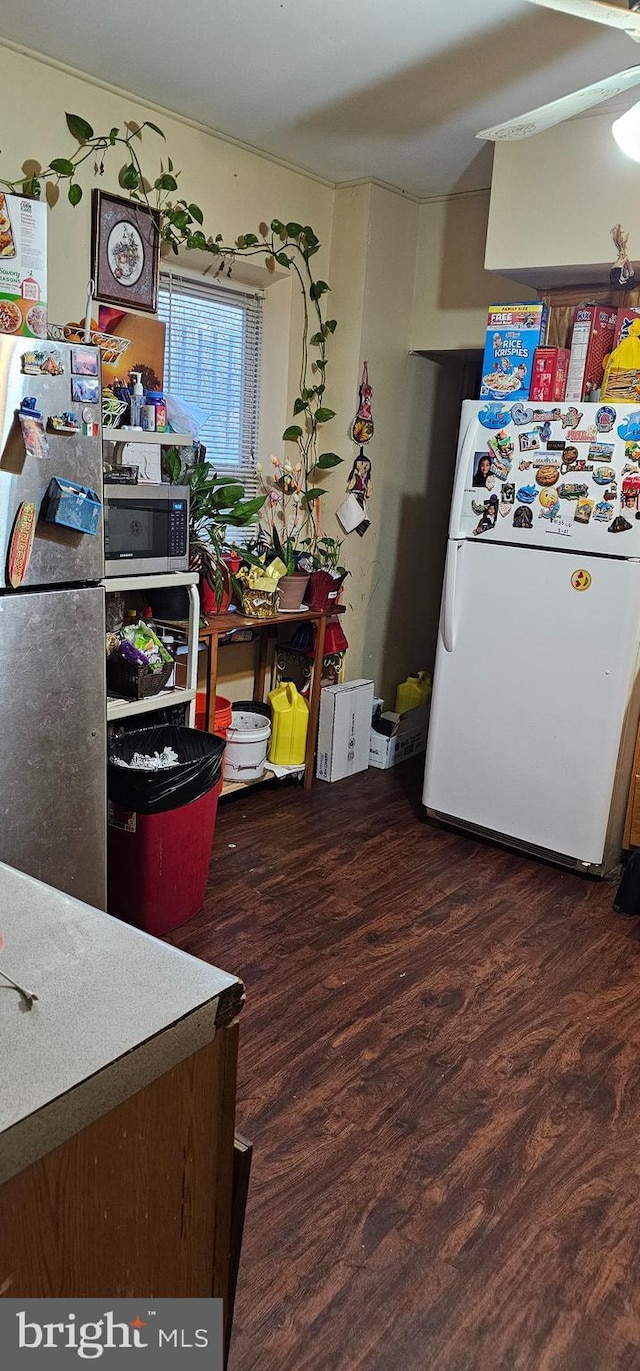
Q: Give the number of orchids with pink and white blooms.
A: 1